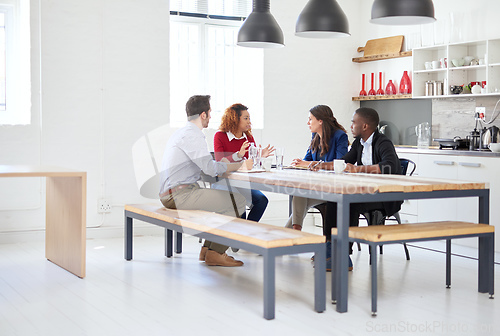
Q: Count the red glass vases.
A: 5